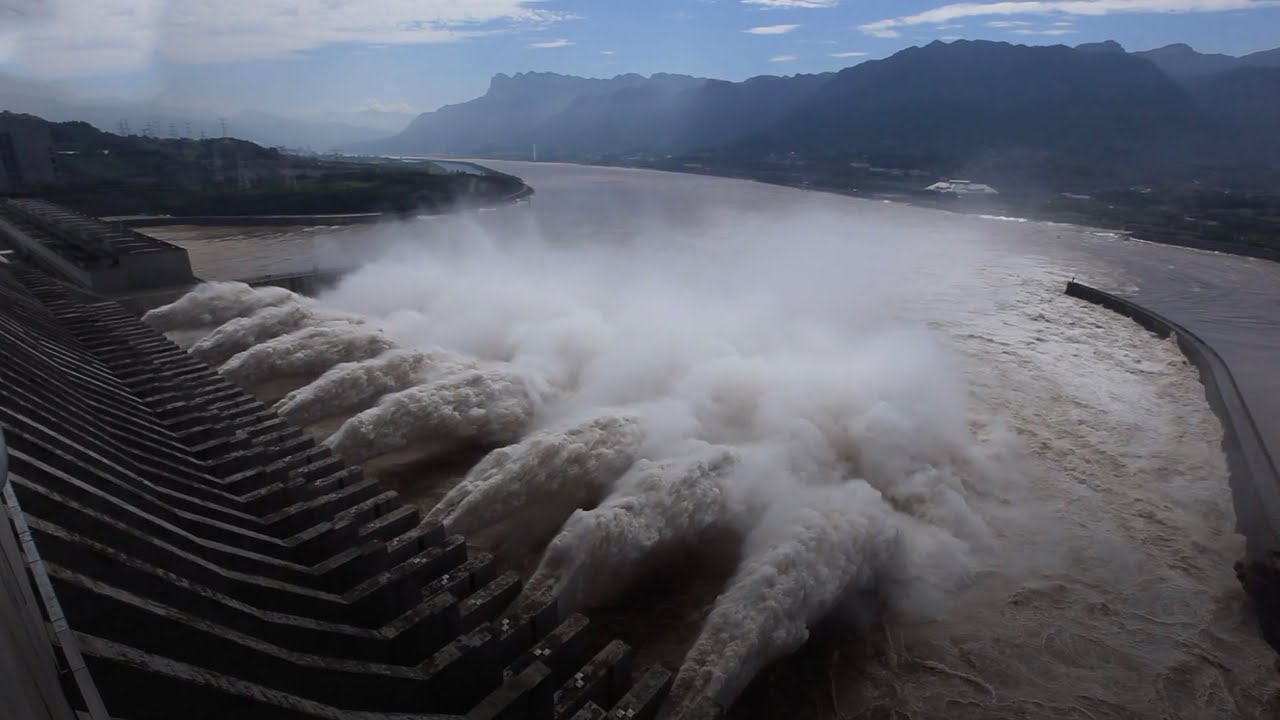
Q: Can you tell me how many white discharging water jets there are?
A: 8